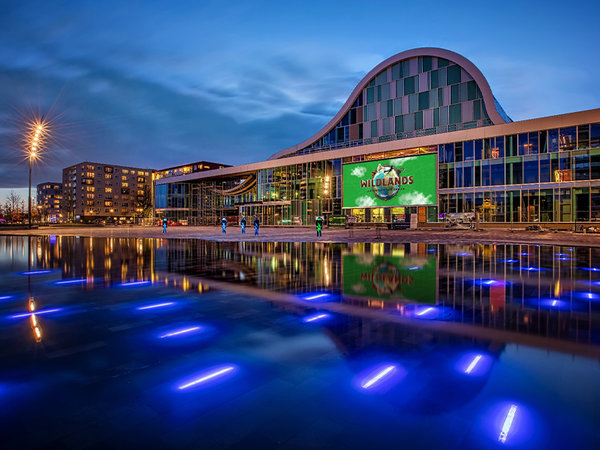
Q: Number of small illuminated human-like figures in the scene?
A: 5